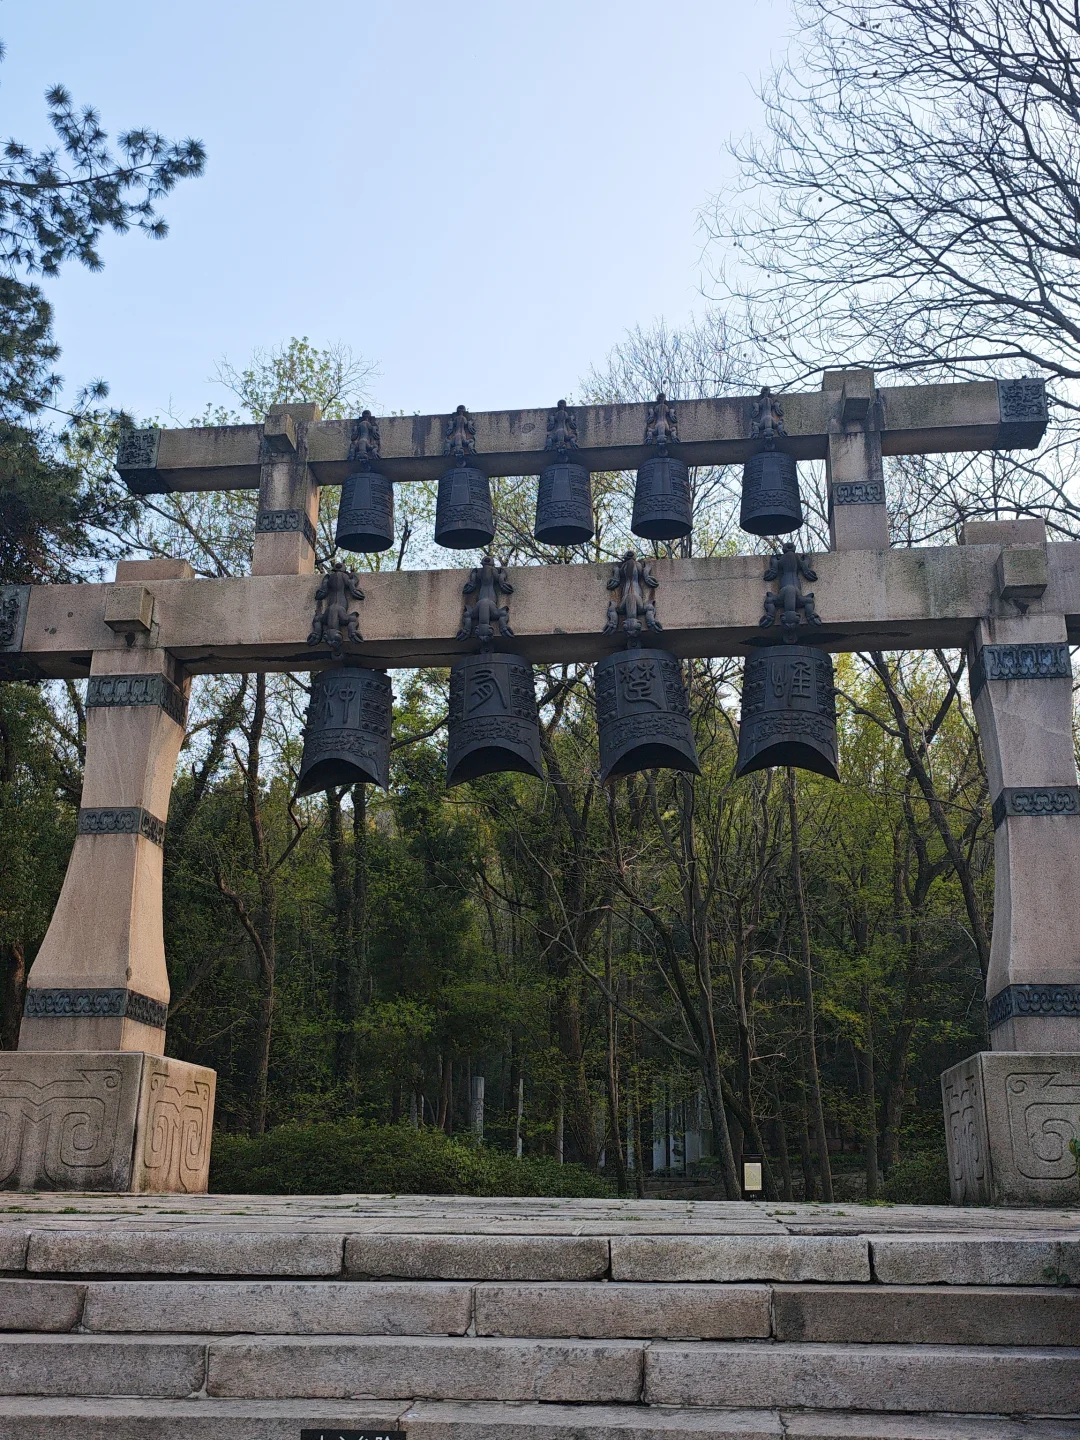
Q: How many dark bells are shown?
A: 9